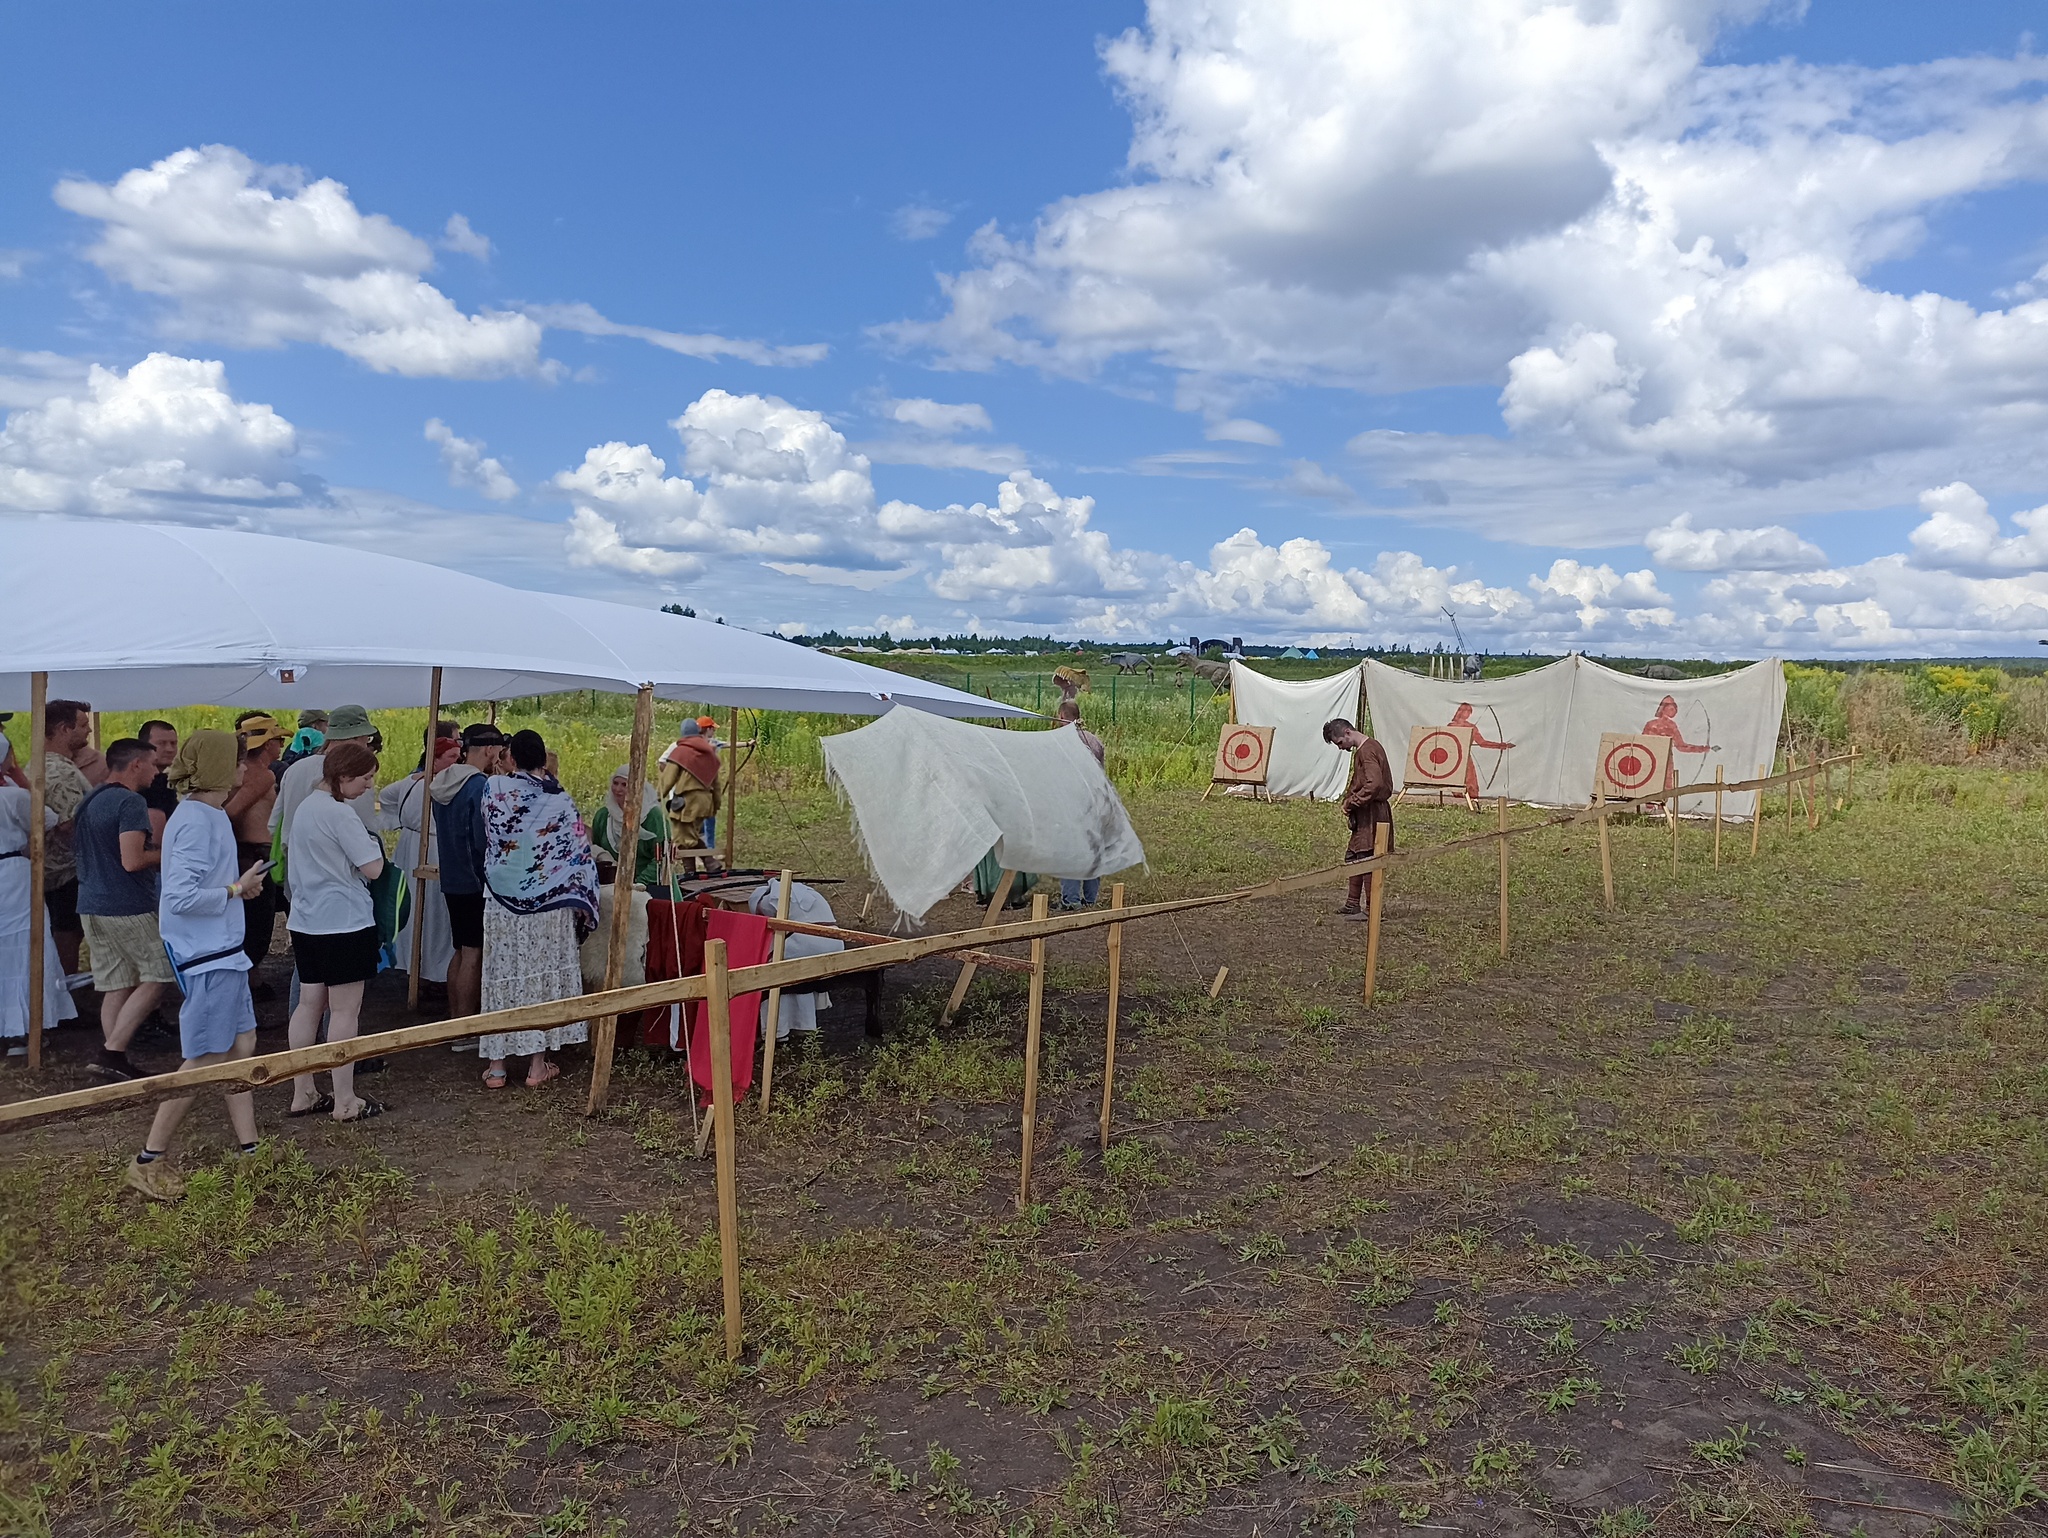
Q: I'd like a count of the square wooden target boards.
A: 3